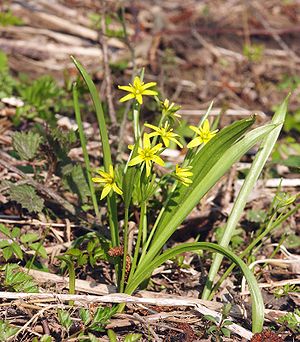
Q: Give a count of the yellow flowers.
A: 7